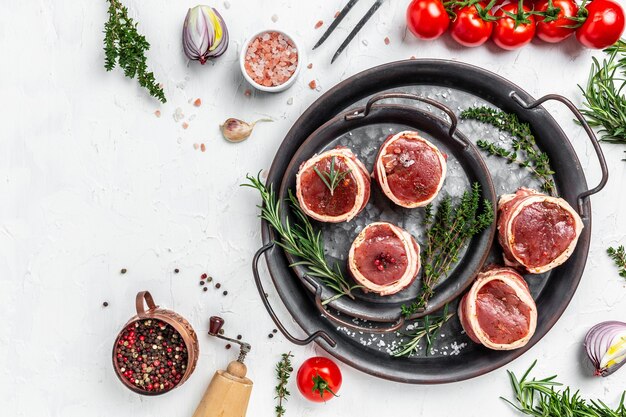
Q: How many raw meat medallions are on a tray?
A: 5